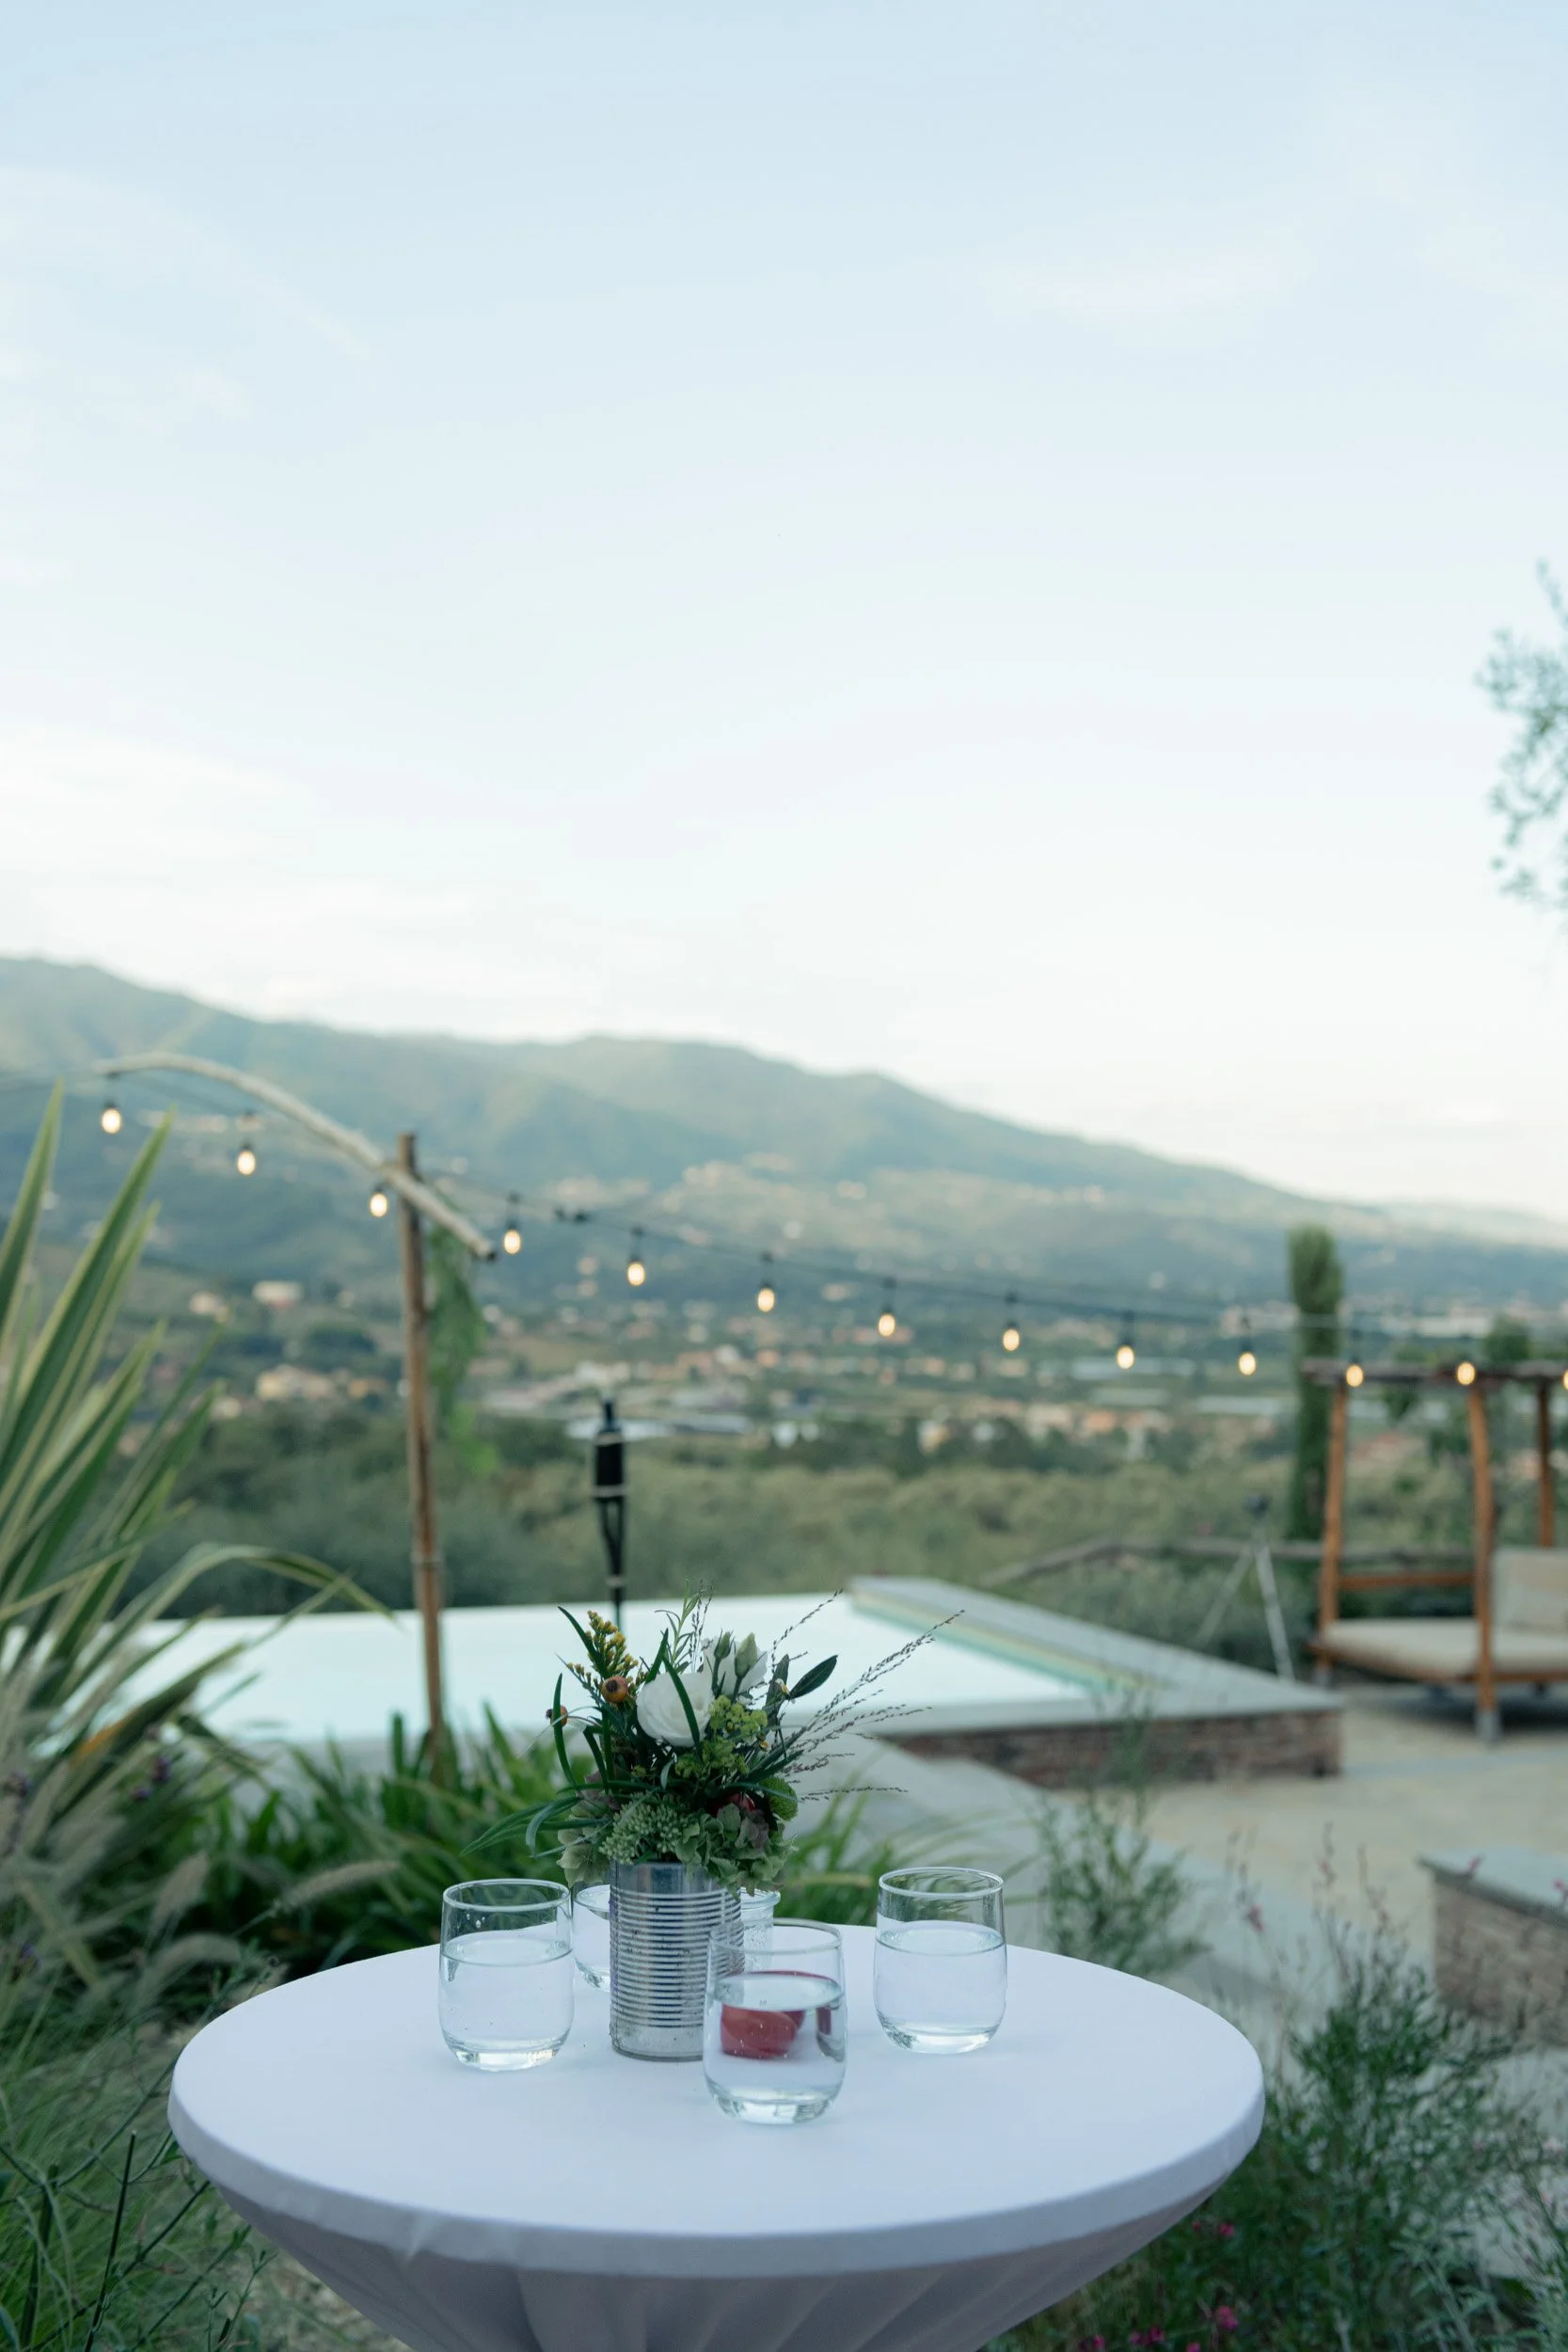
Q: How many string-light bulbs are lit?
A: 13